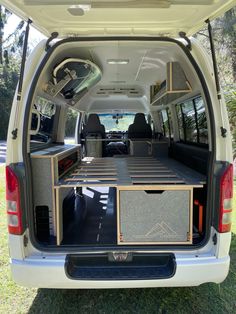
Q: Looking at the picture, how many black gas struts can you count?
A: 2